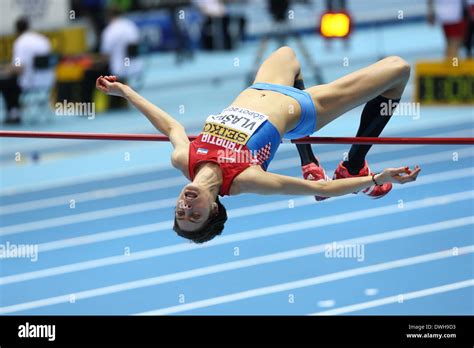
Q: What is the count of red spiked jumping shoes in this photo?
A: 2